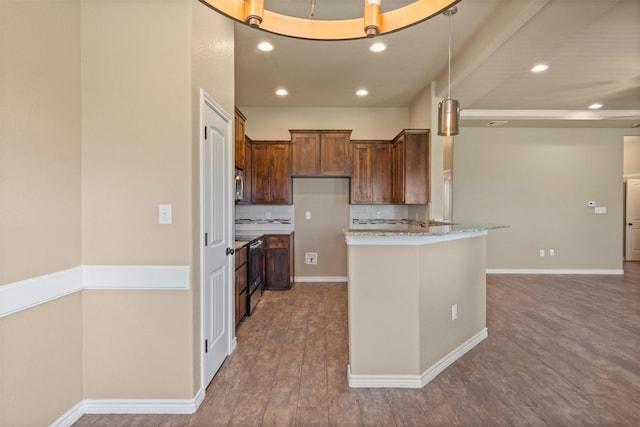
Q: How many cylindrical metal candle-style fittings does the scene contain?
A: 2